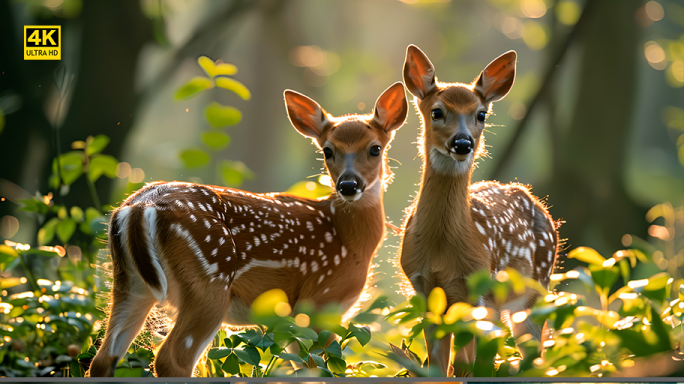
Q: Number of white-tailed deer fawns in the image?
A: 2